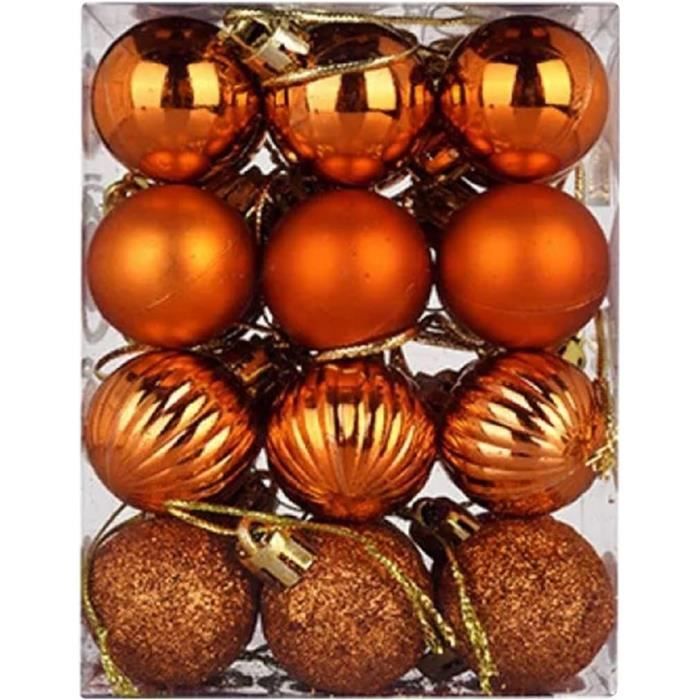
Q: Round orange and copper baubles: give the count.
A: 12